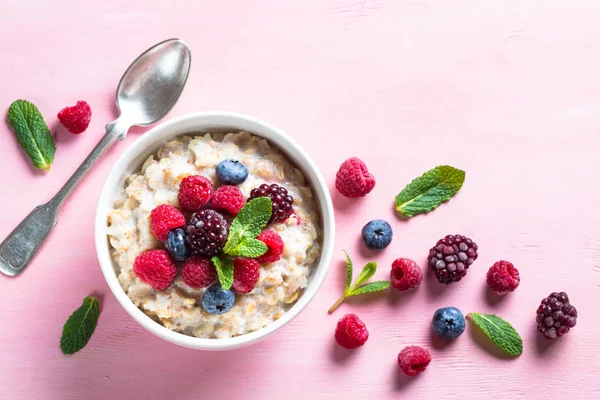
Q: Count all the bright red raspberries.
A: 13